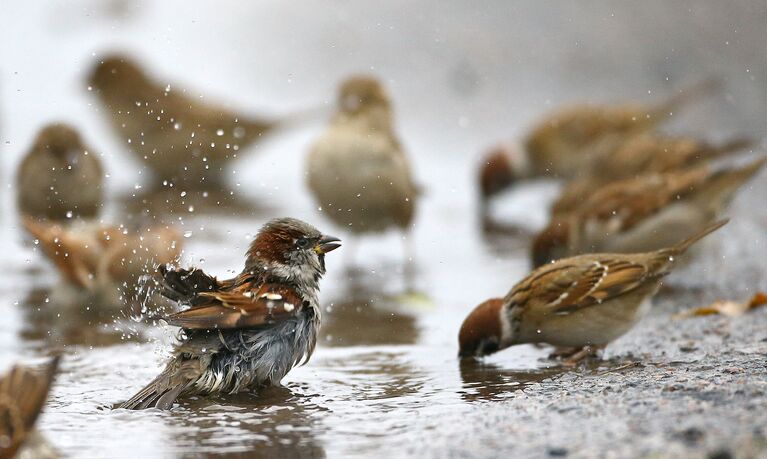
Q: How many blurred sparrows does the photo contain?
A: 8